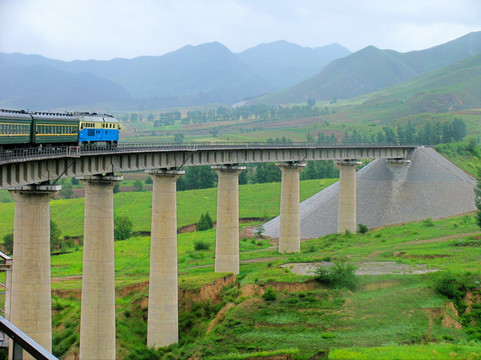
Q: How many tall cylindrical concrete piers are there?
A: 6